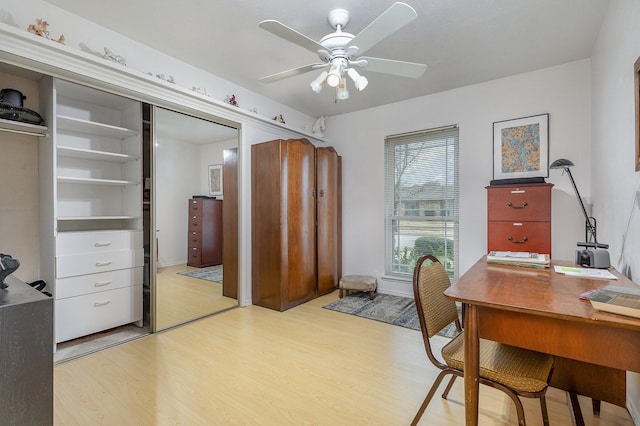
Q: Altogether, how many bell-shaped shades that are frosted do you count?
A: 4